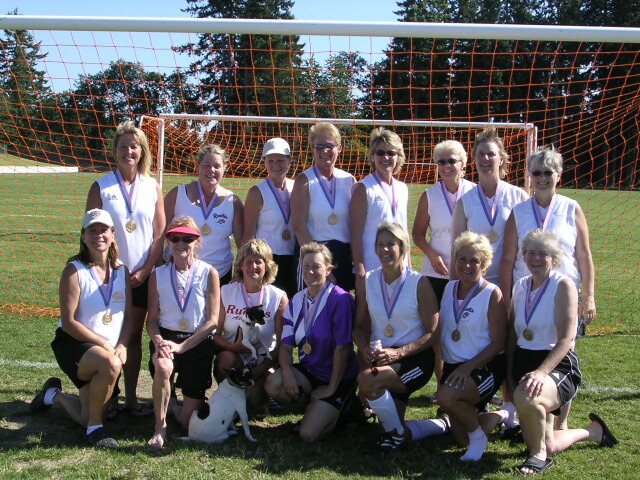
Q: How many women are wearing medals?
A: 15